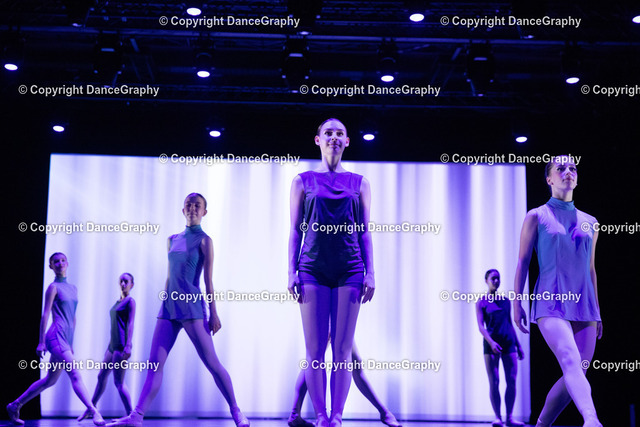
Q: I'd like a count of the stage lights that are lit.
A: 11